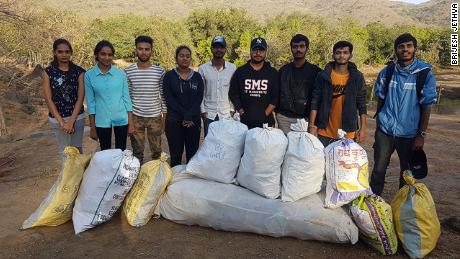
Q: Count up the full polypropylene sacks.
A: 10